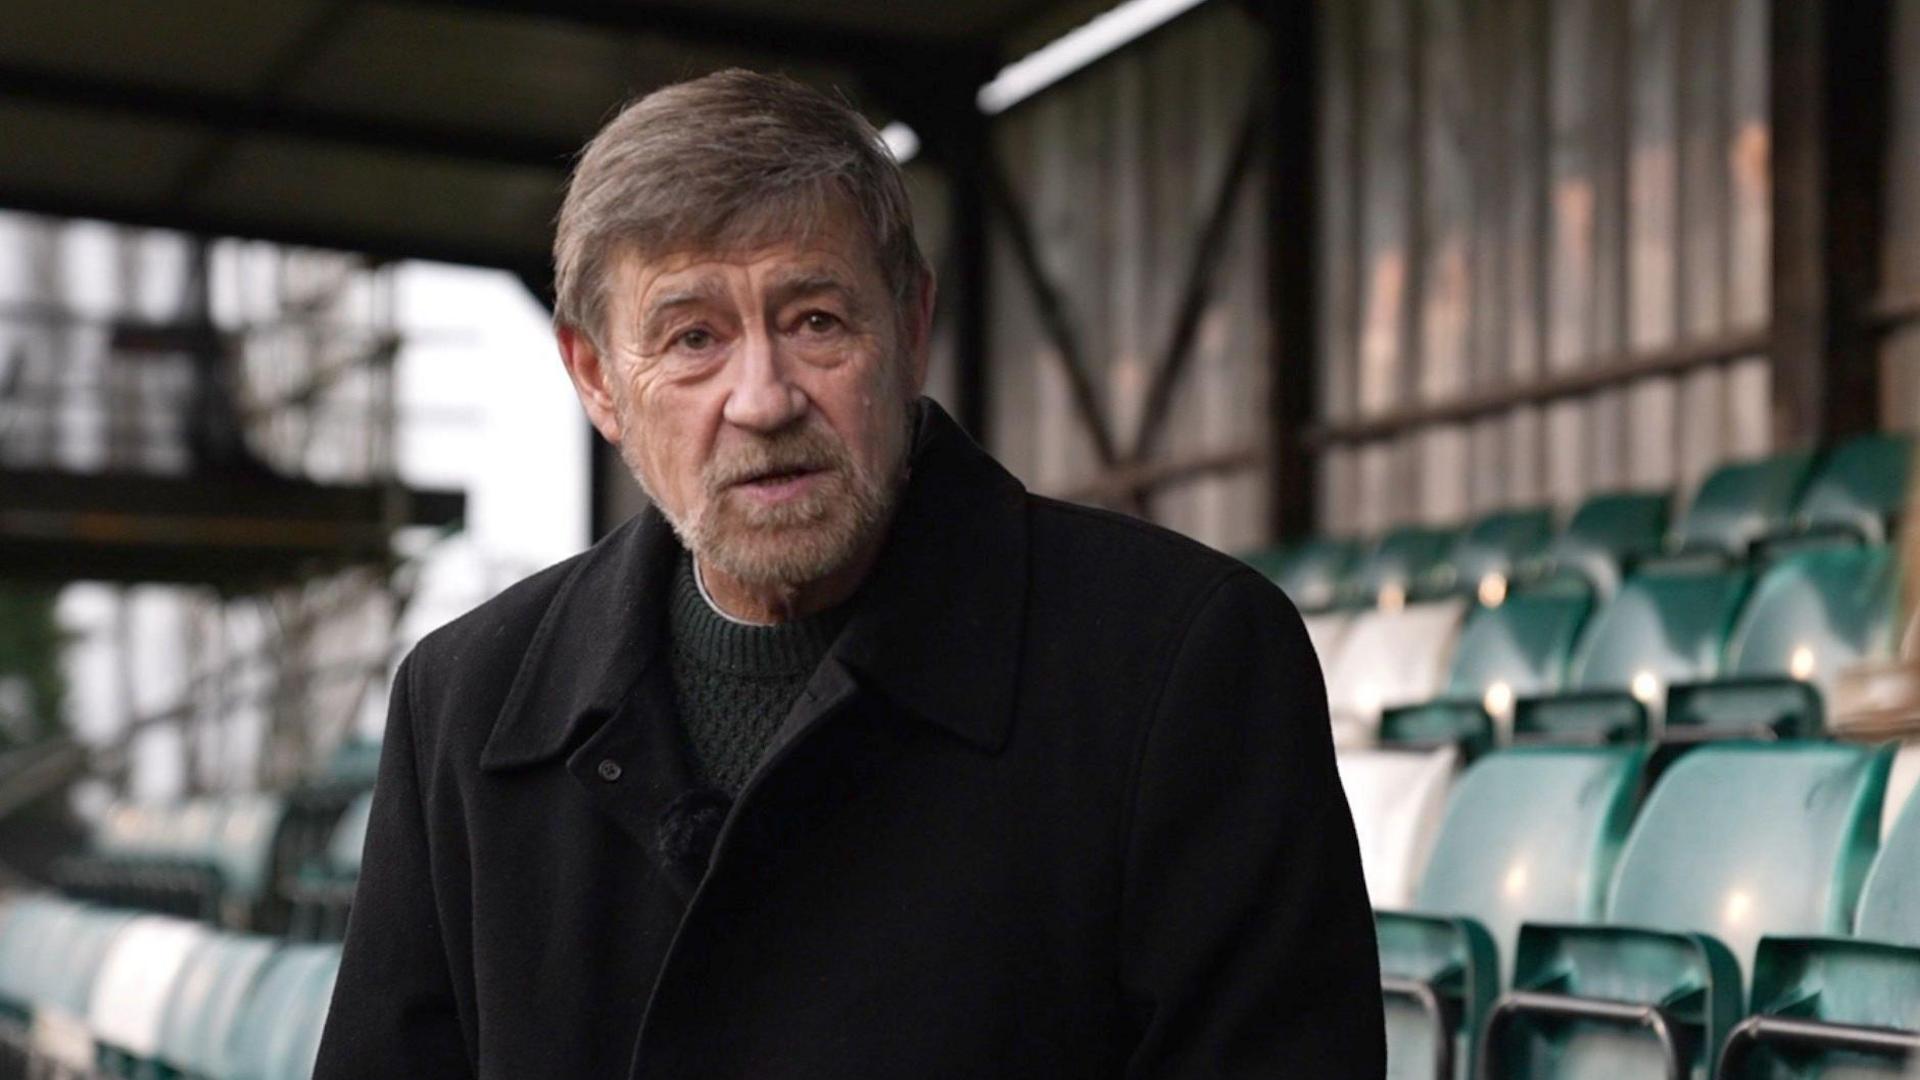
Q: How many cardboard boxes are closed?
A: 0